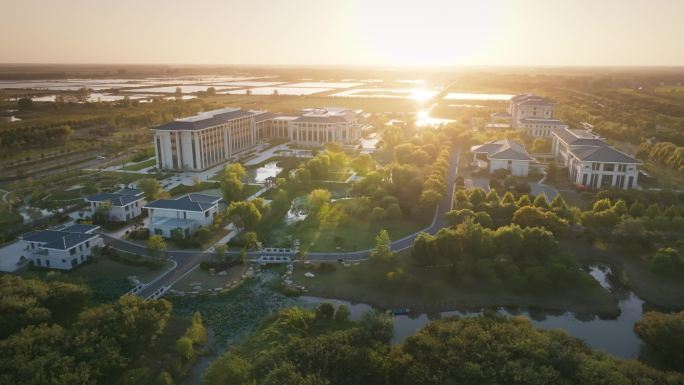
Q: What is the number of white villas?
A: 3